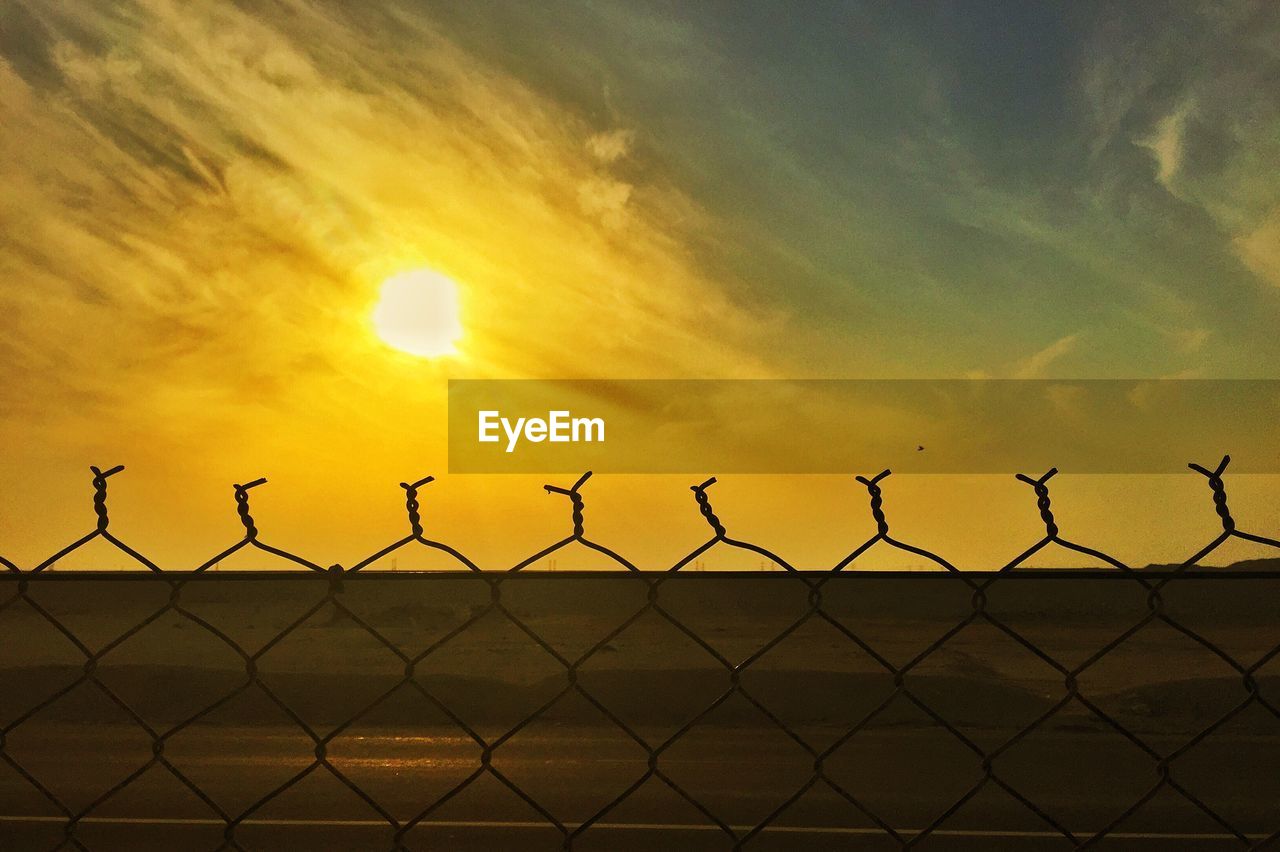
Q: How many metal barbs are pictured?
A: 8